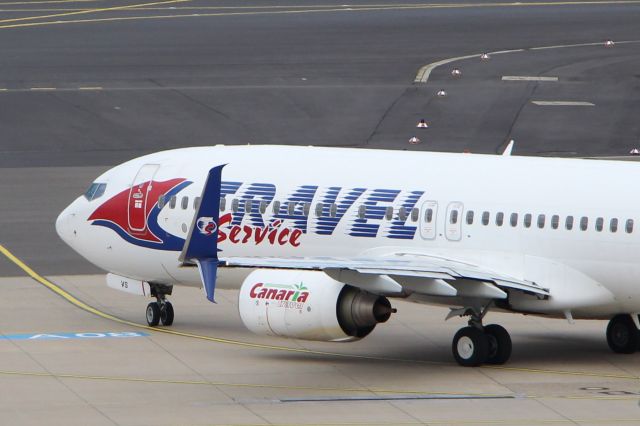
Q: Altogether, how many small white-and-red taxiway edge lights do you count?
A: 7